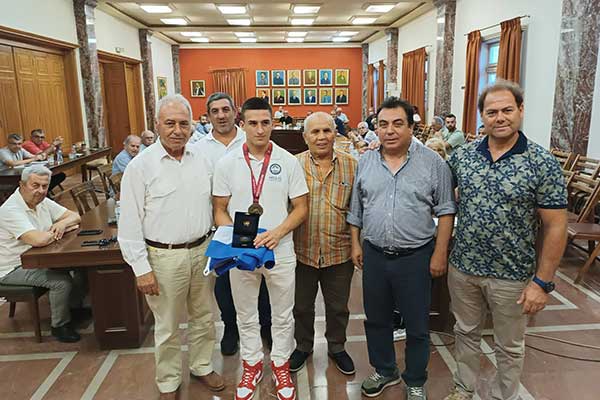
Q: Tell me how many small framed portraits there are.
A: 13